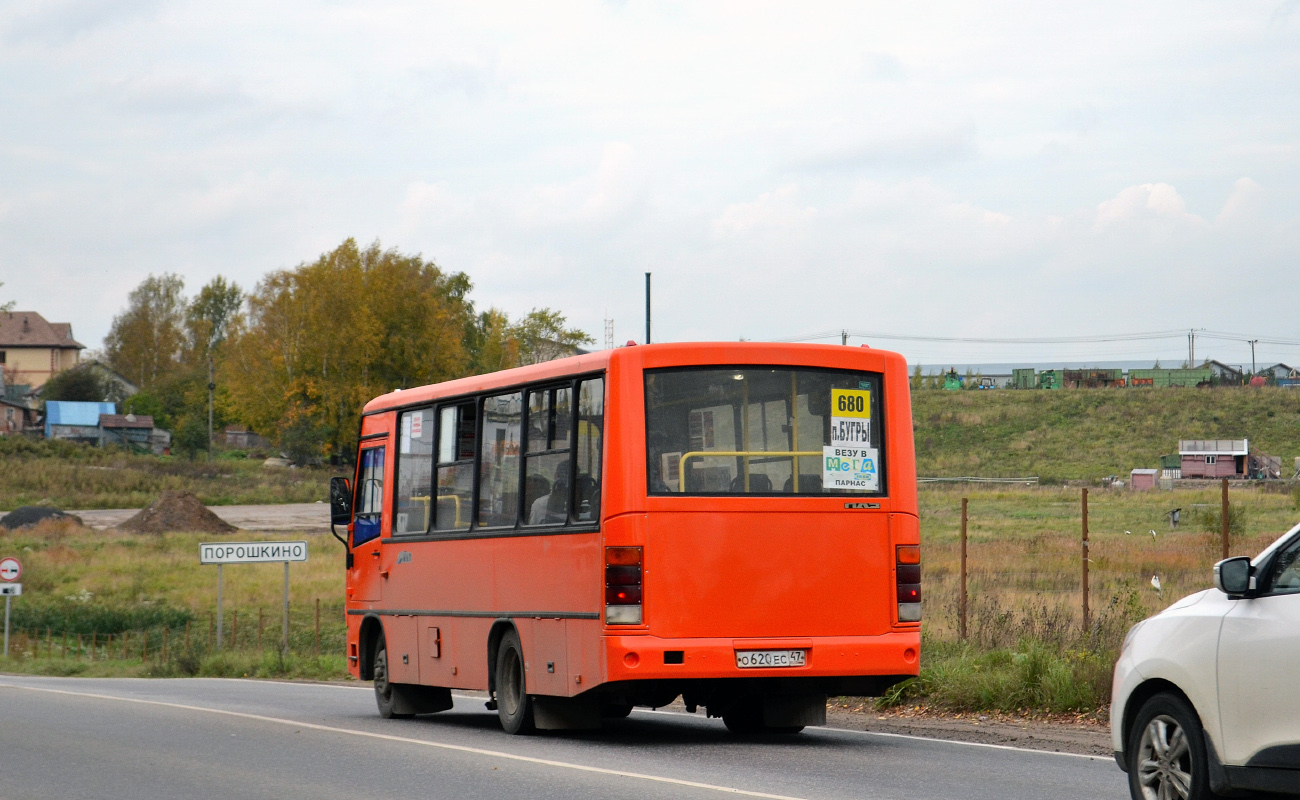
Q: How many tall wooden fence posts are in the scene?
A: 3